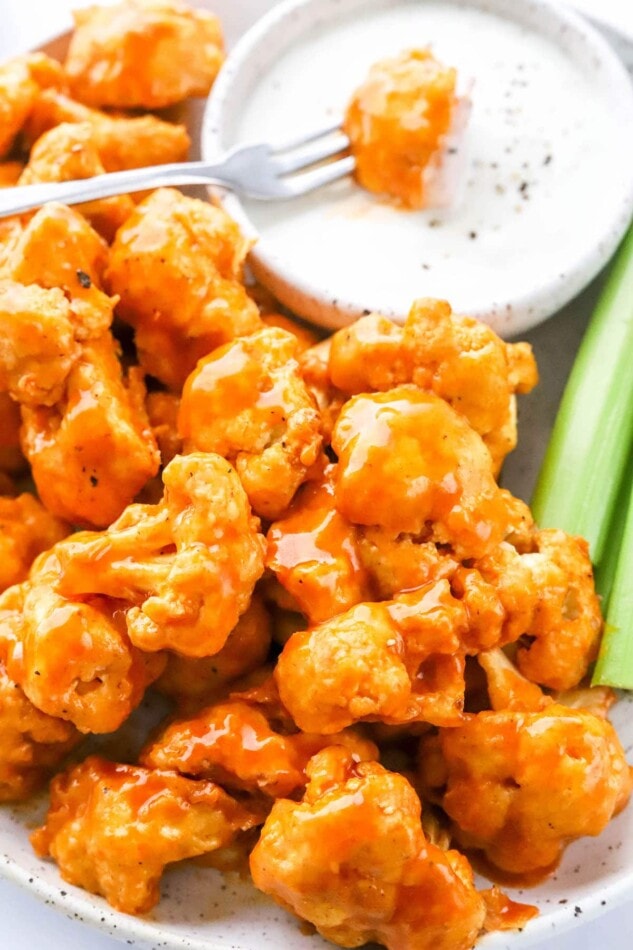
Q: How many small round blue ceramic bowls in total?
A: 0